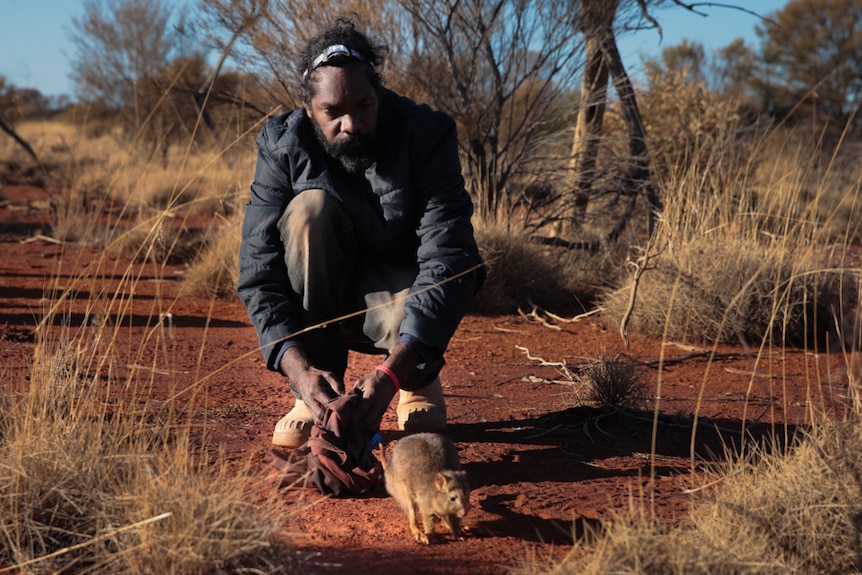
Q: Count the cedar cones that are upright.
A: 0